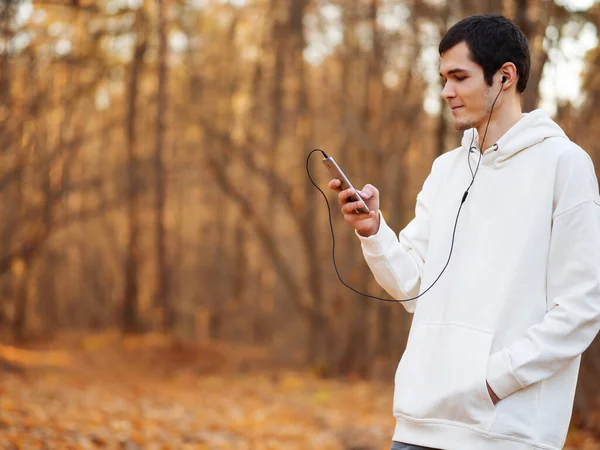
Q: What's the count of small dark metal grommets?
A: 2